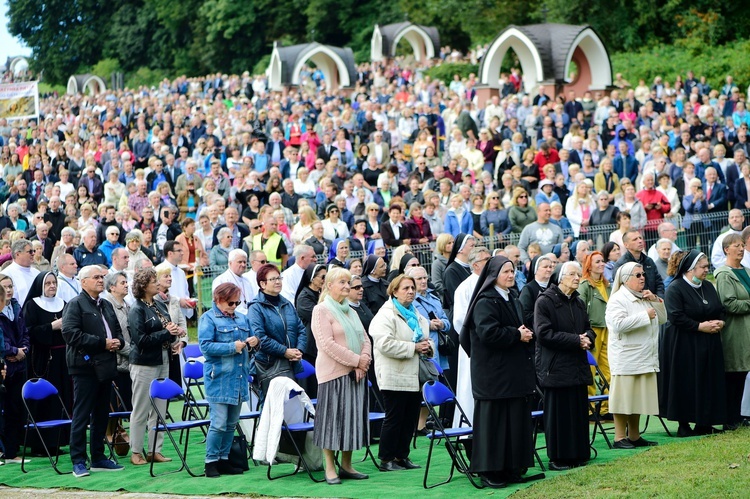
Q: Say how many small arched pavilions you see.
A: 5